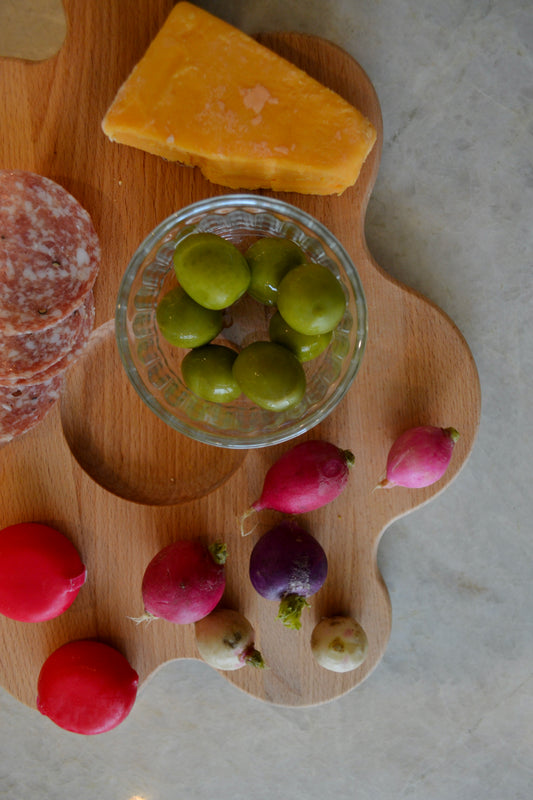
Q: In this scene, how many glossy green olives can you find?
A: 7